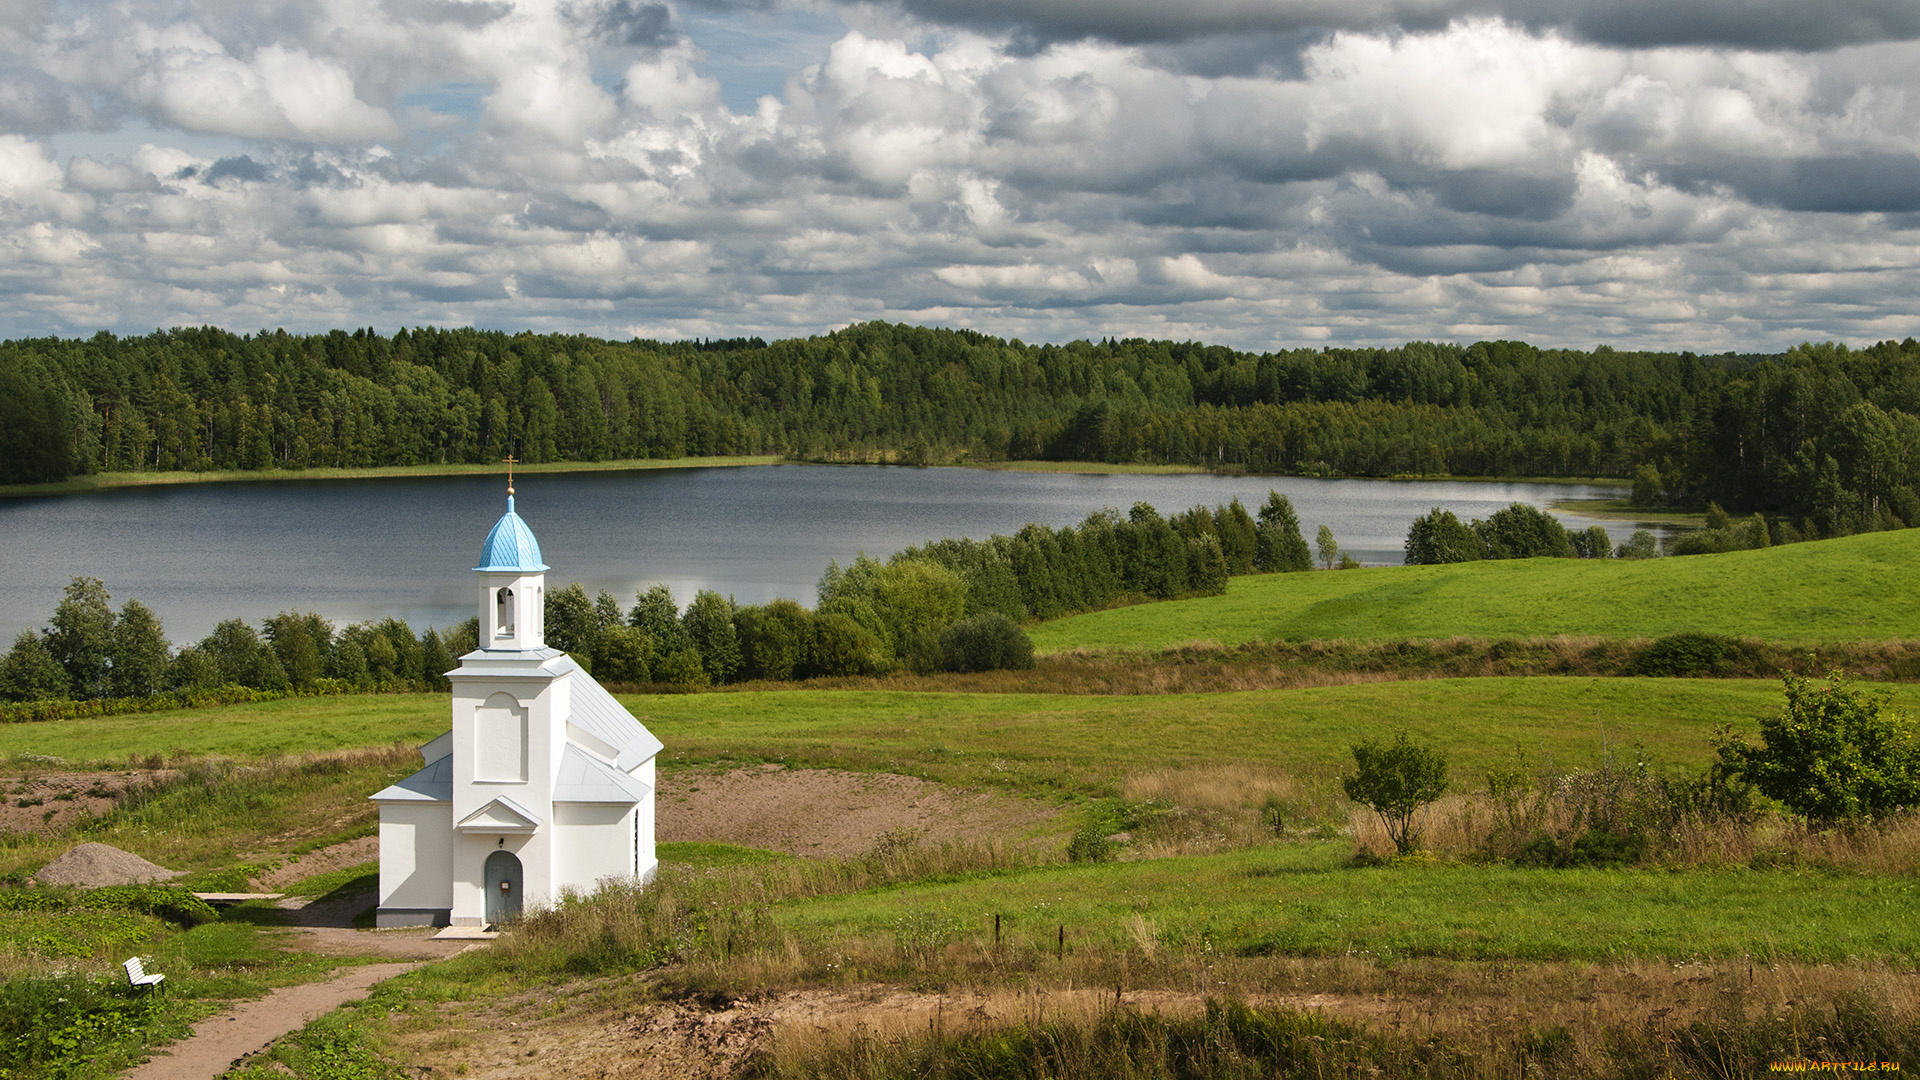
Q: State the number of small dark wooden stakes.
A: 2